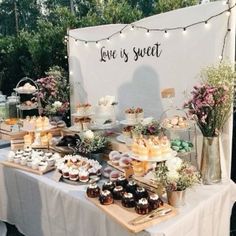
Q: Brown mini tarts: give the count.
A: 10